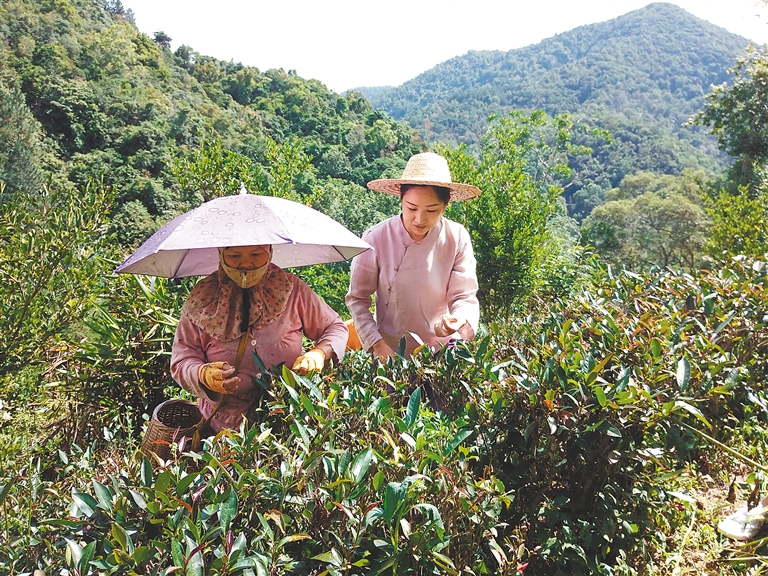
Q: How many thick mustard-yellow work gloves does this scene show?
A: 2